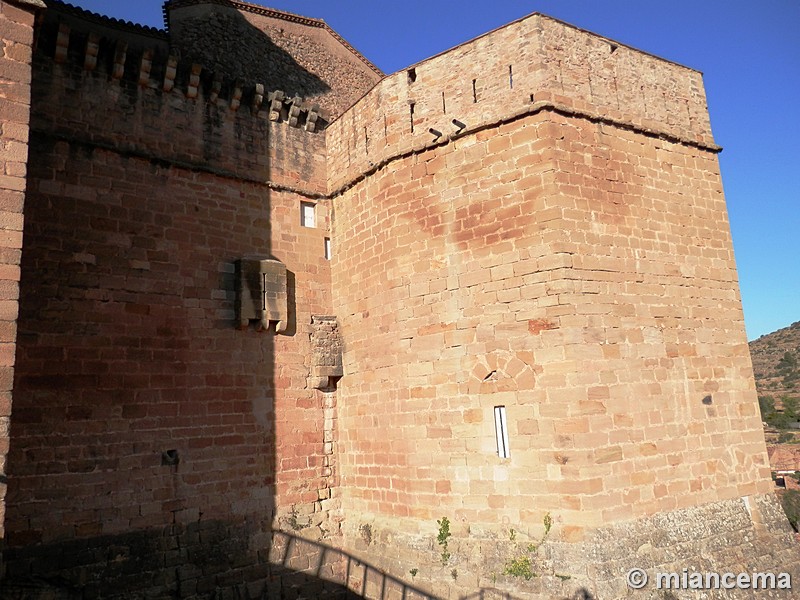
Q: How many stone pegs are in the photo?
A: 12